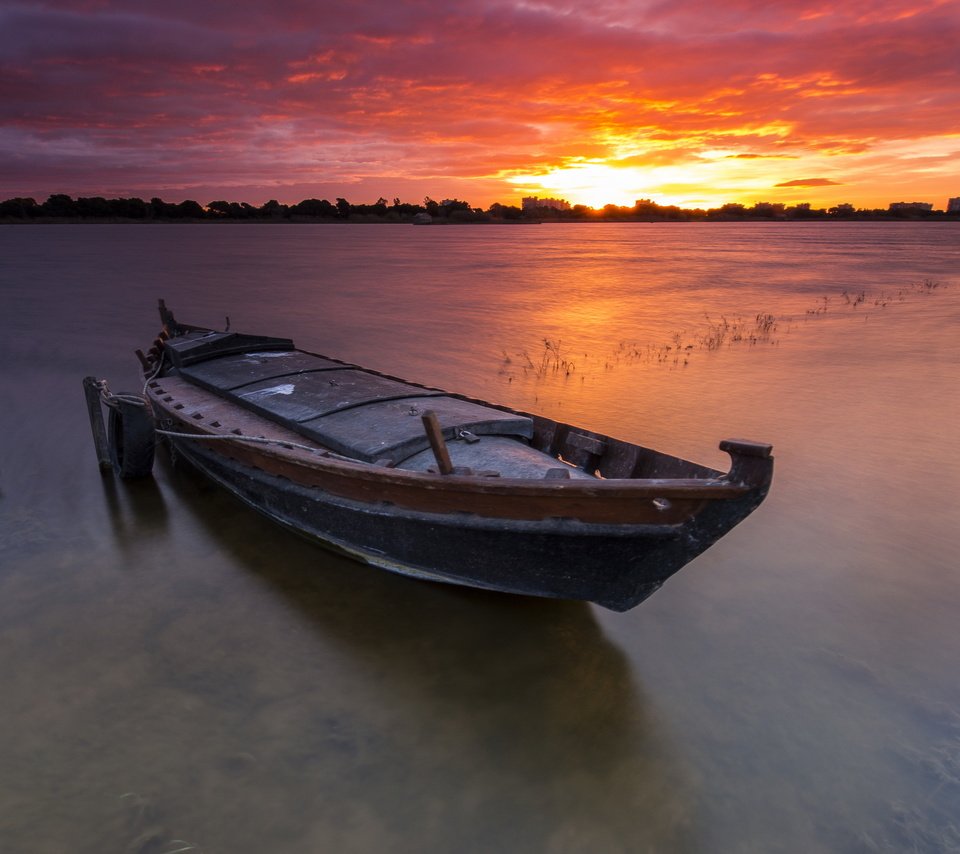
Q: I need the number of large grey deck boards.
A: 3